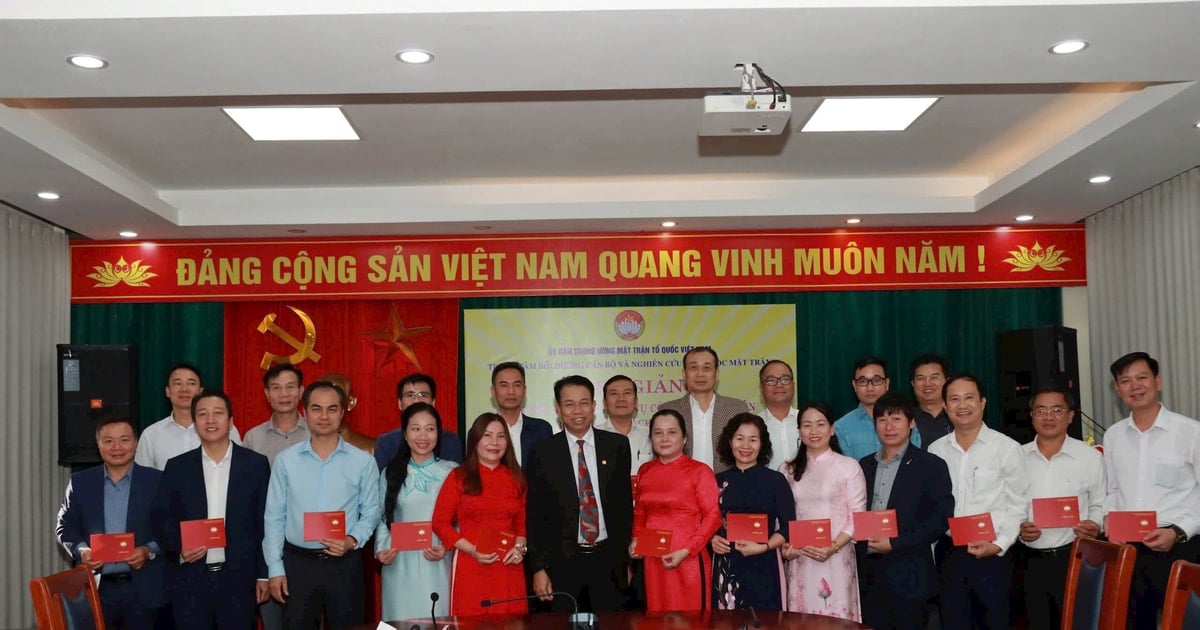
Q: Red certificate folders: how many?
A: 12